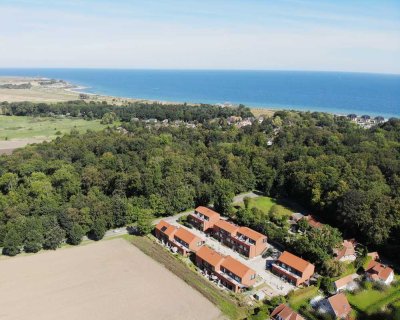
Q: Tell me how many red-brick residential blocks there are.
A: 5